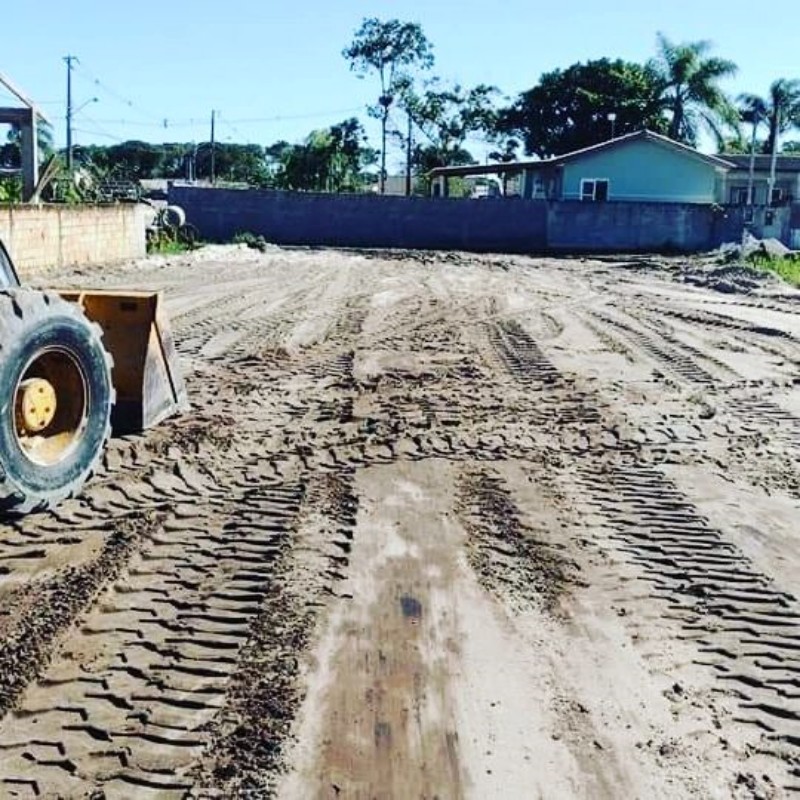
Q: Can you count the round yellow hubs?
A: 1